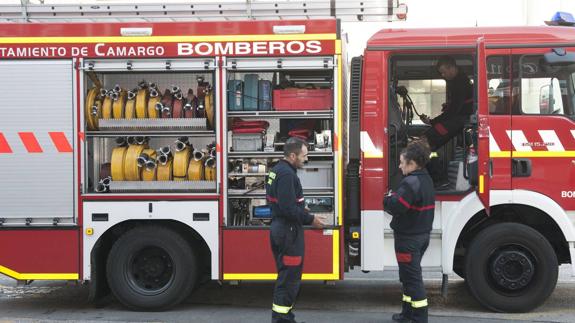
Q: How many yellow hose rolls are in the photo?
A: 14